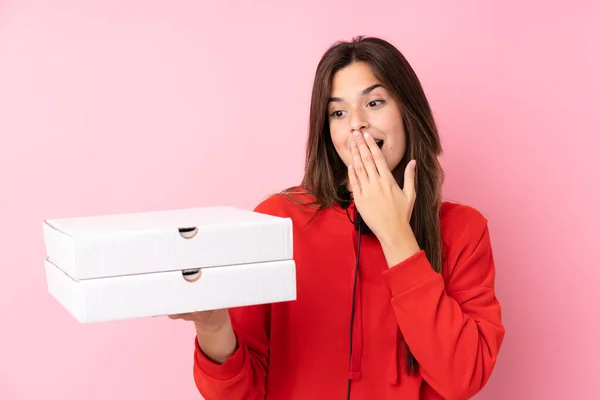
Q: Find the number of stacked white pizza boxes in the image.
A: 2